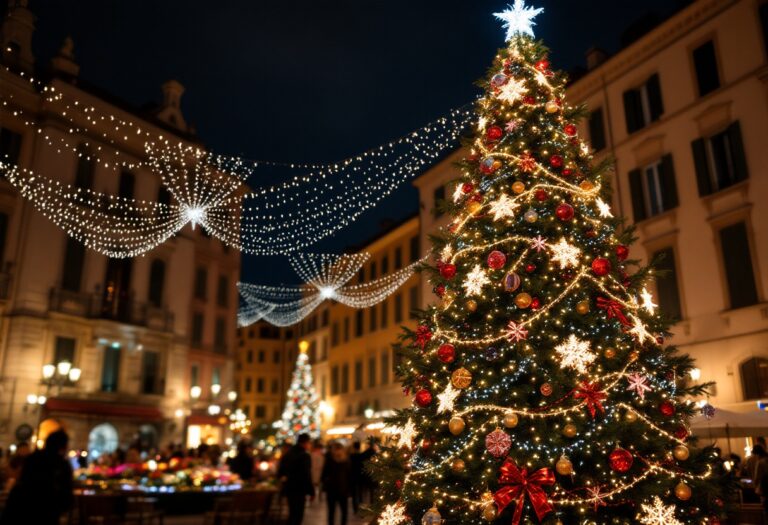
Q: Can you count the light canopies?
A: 2